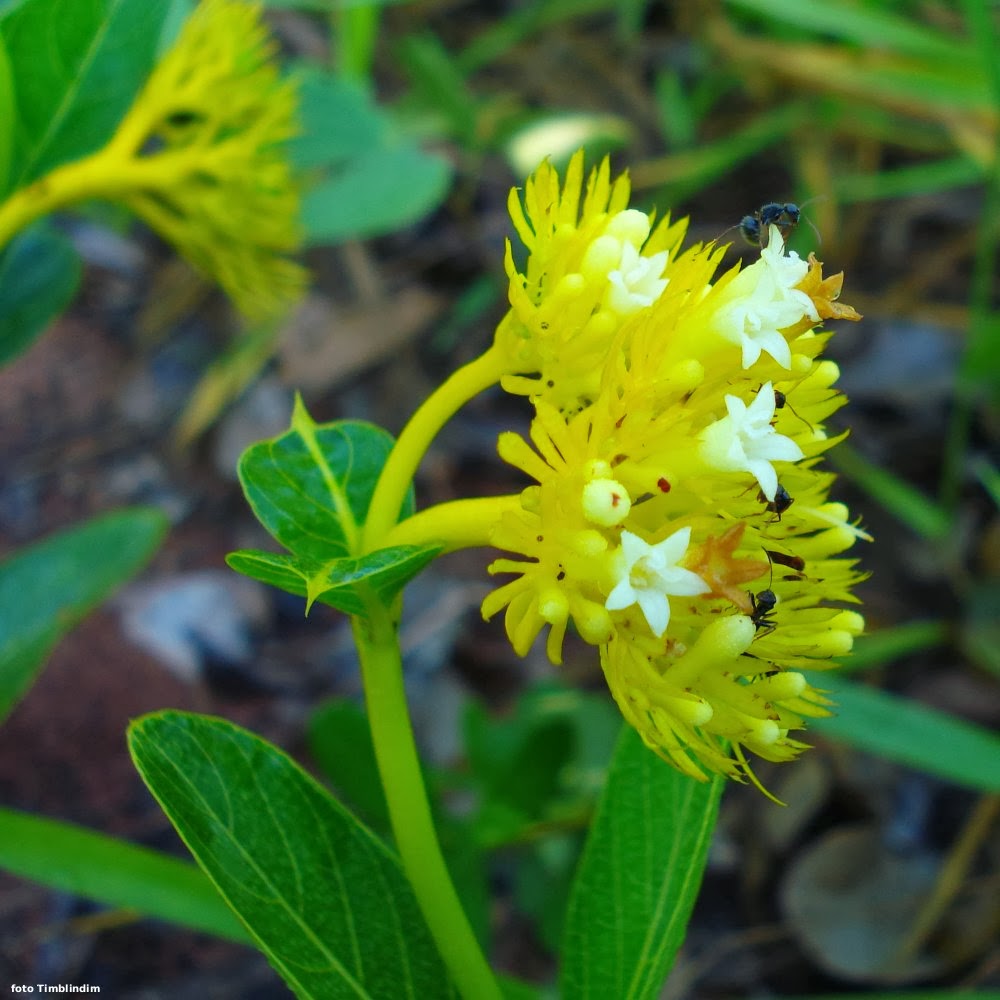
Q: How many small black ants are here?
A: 4